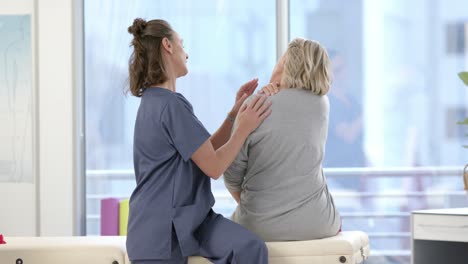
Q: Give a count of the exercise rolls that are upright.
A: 2